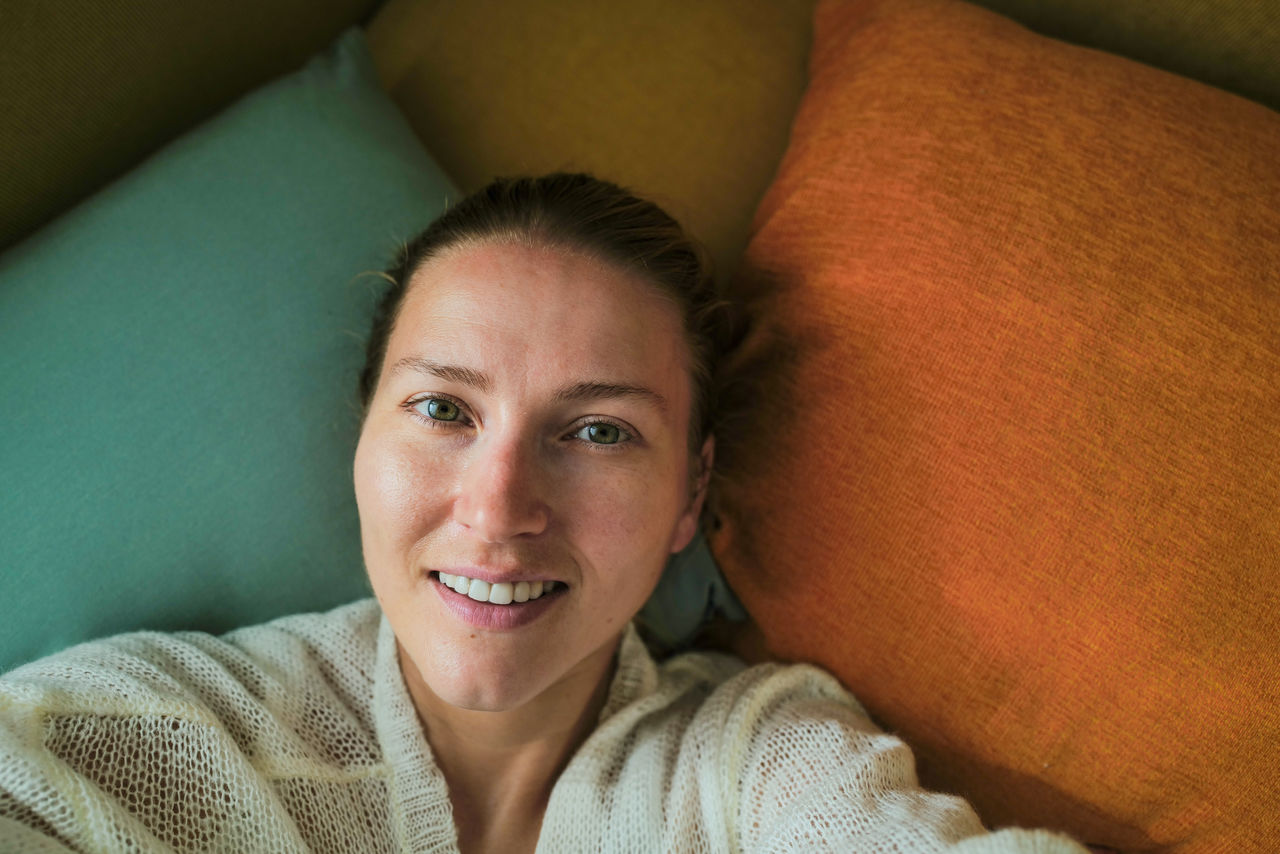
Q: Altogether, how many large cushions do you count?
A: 3